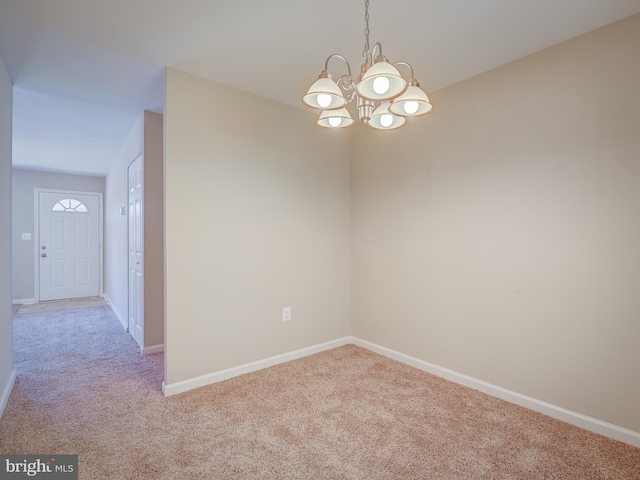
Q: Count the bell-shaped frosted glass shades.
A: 5